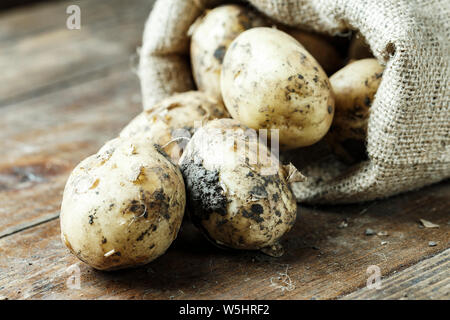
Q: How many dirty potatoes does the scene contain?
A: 6